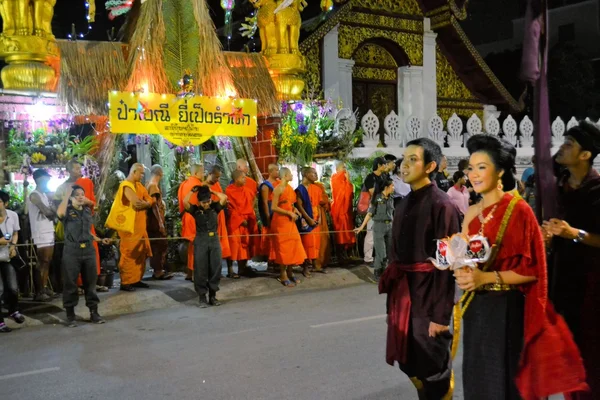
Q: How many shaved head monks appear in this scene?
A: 11